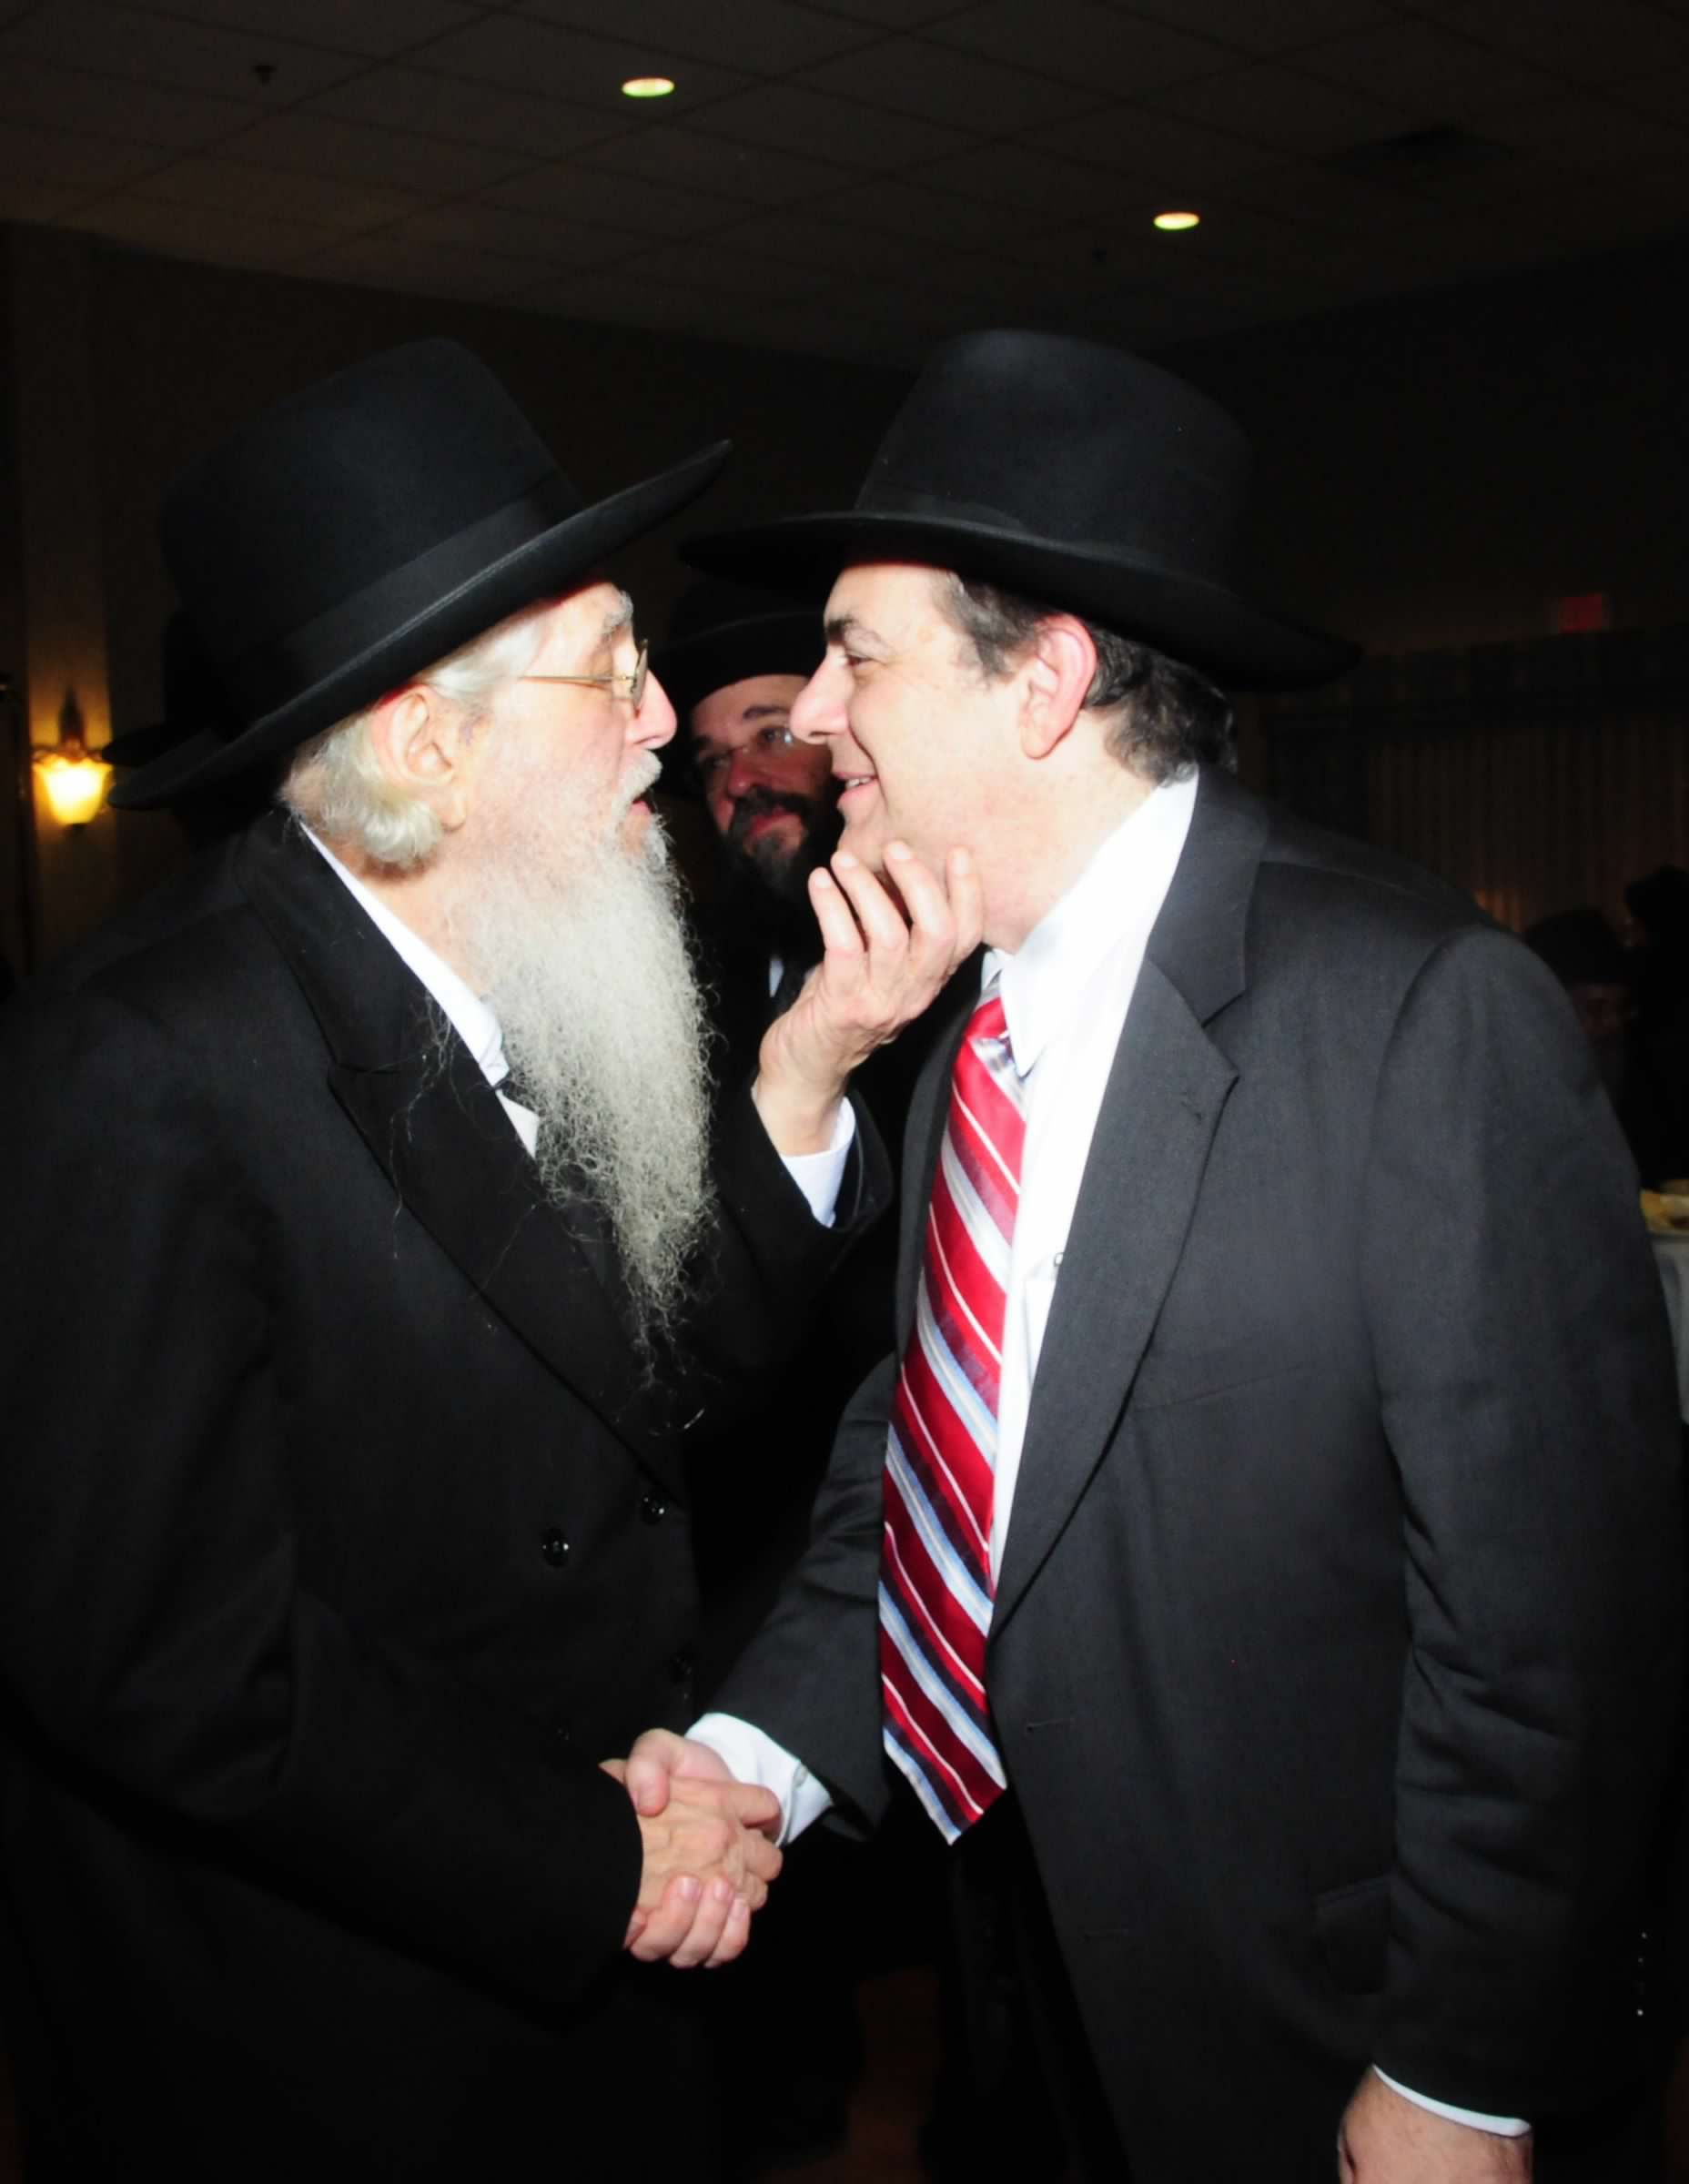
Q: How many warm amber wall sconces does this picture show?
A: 1